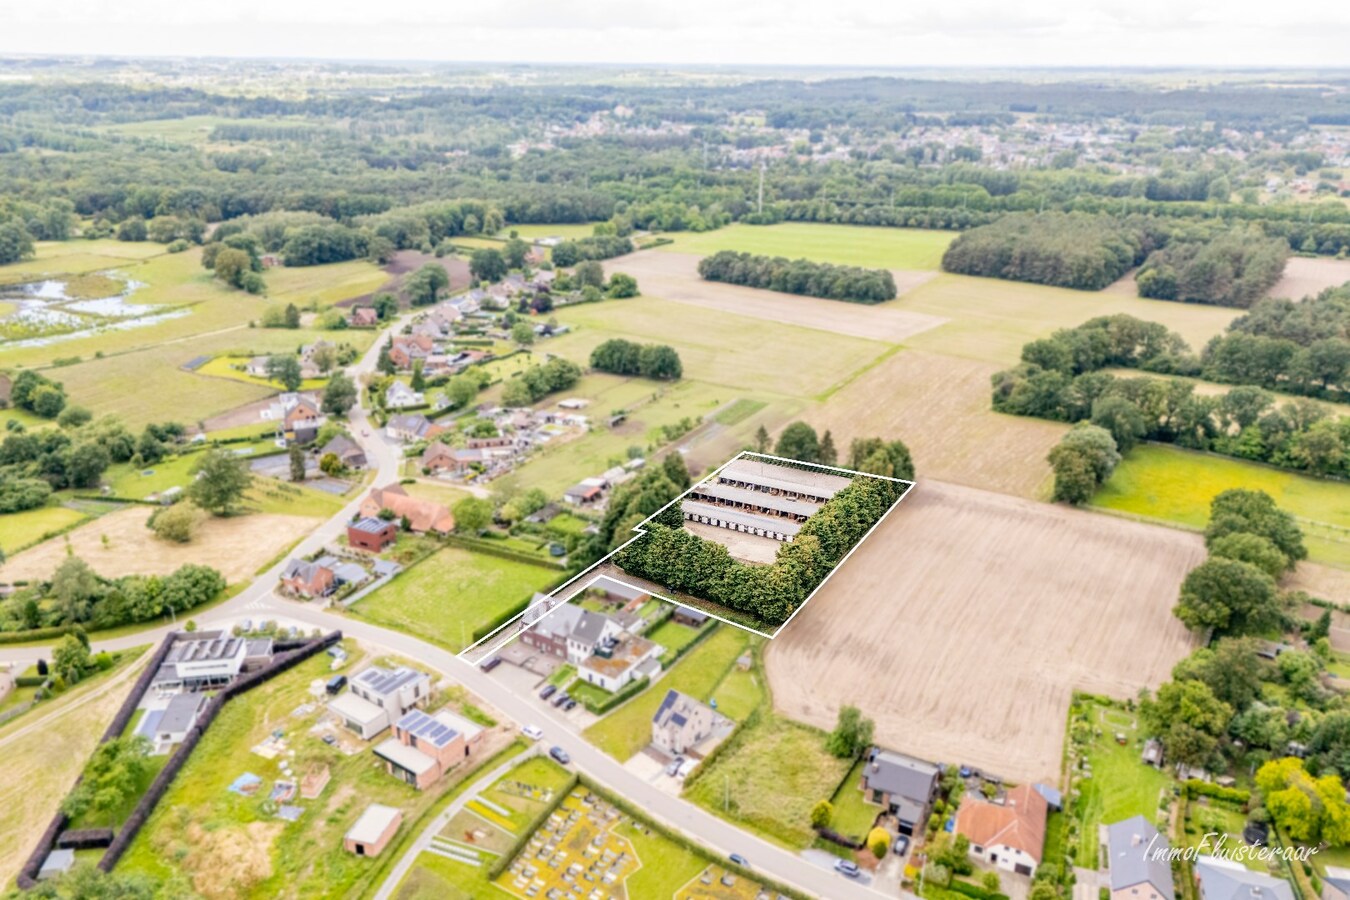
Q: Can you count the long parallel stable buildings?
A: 3